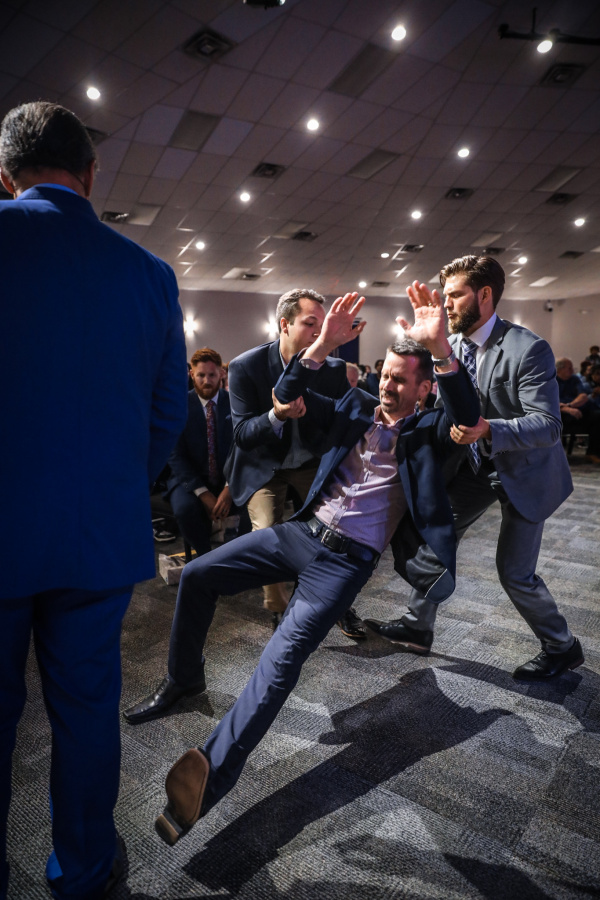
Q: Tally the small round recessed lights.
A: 12